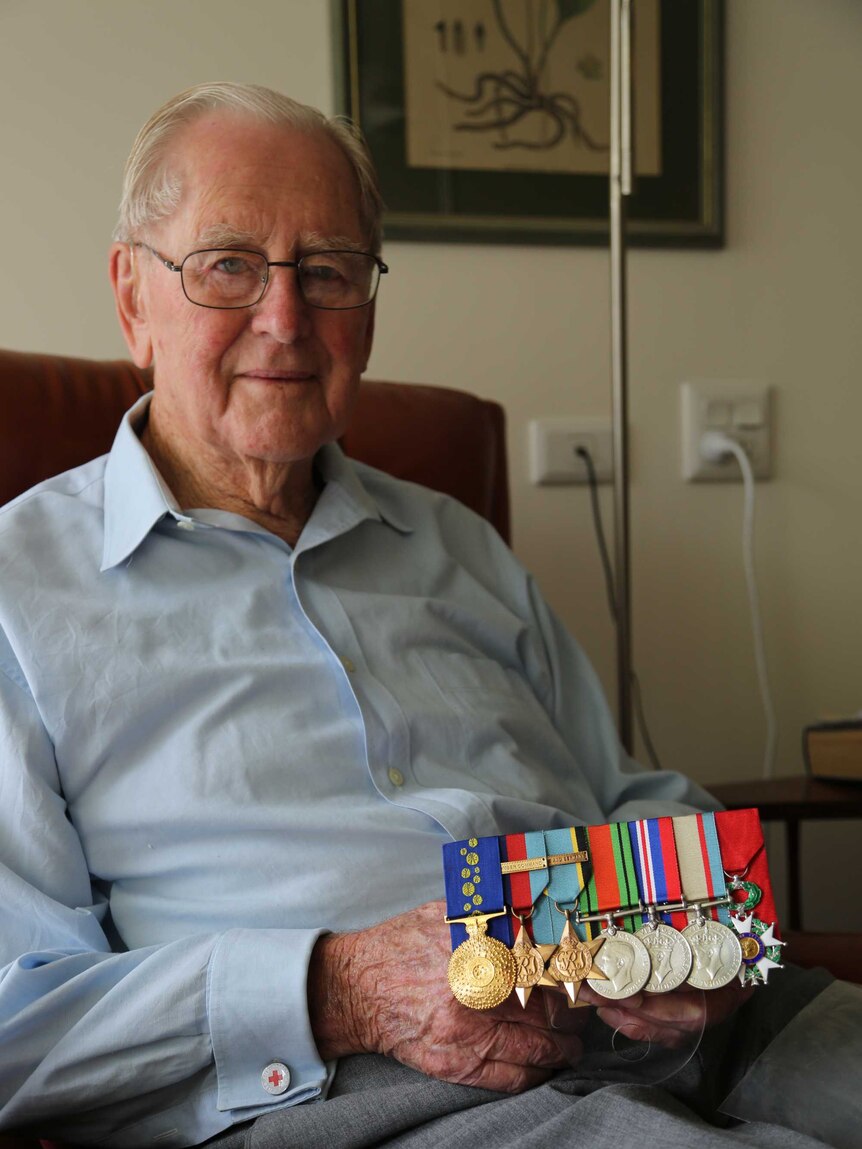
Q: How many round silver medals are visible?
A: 3